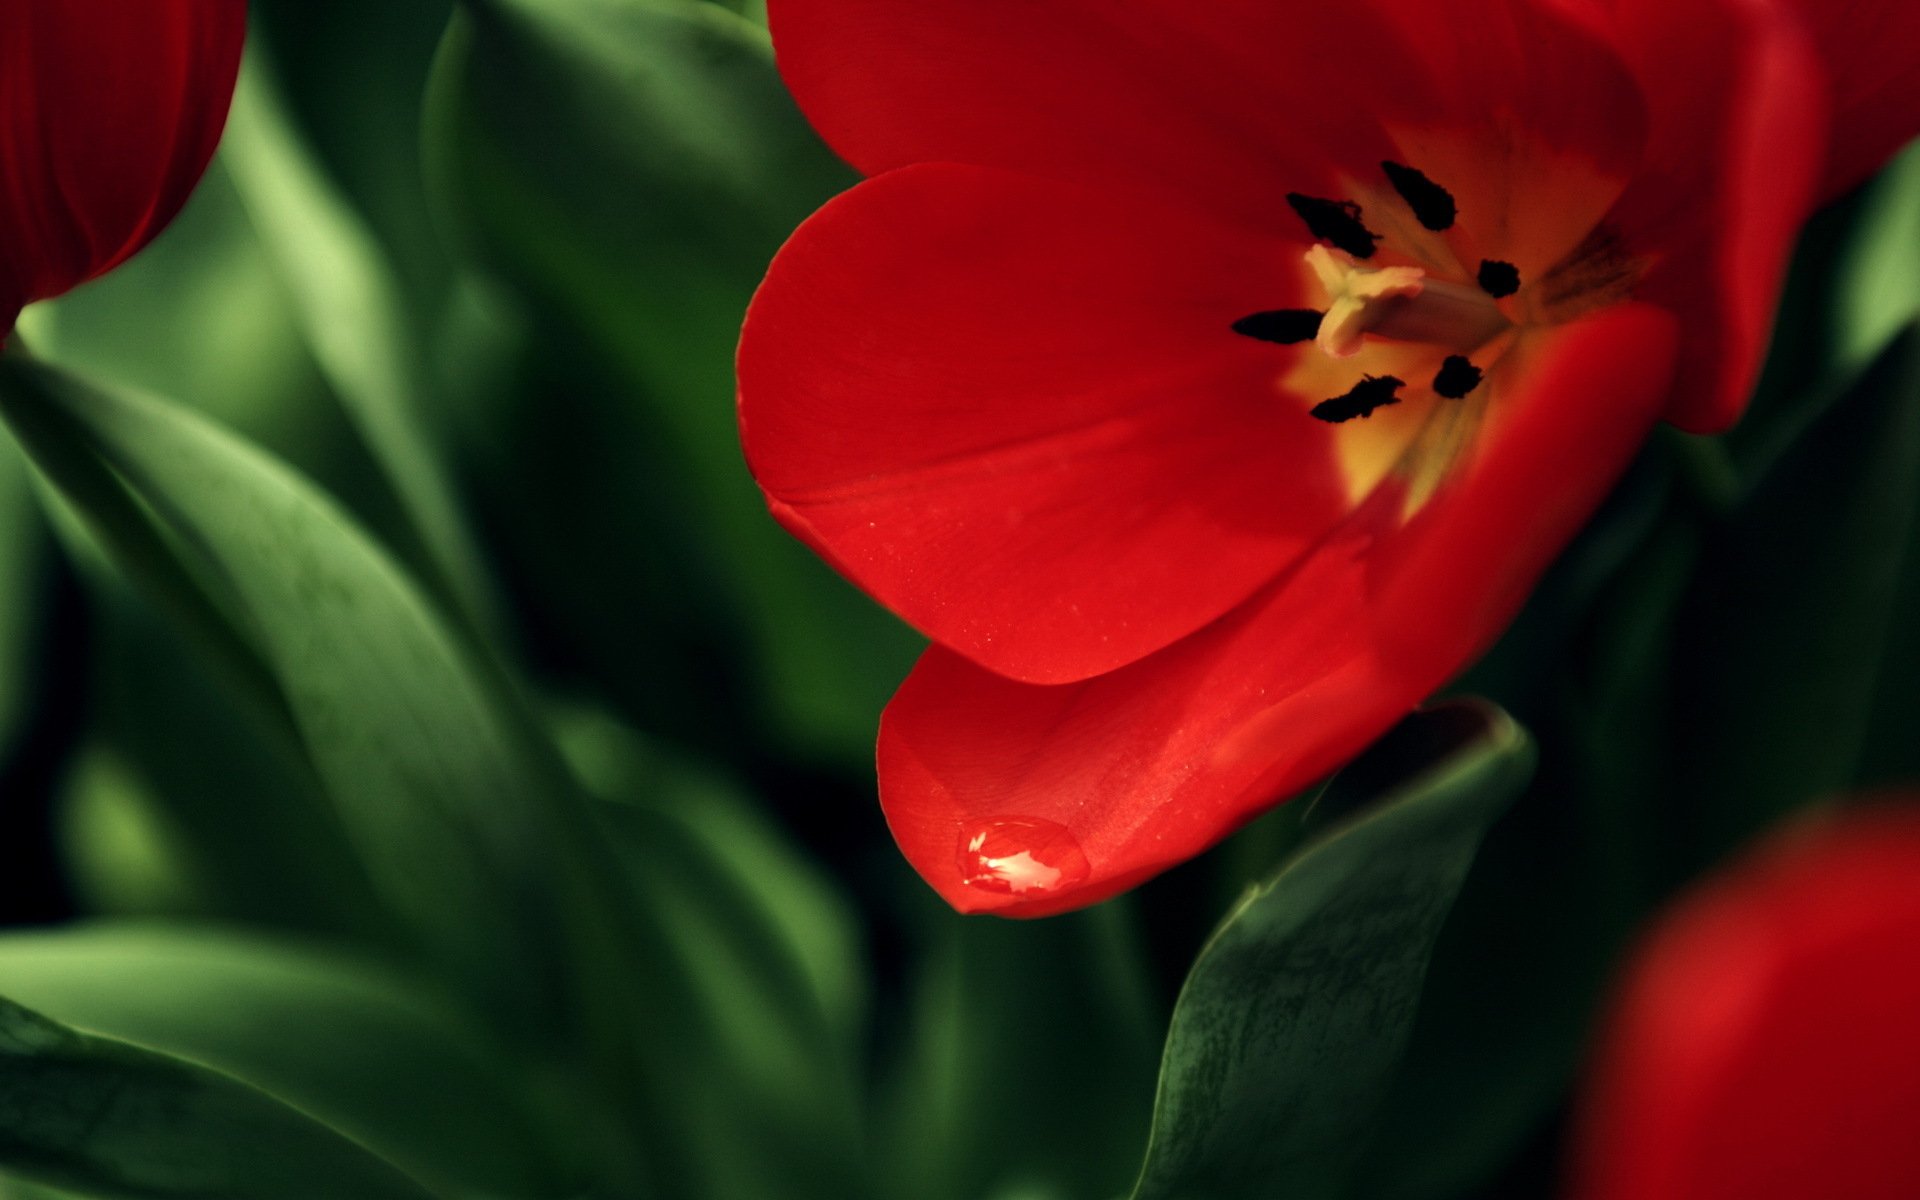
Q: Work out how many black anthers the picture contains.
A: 6